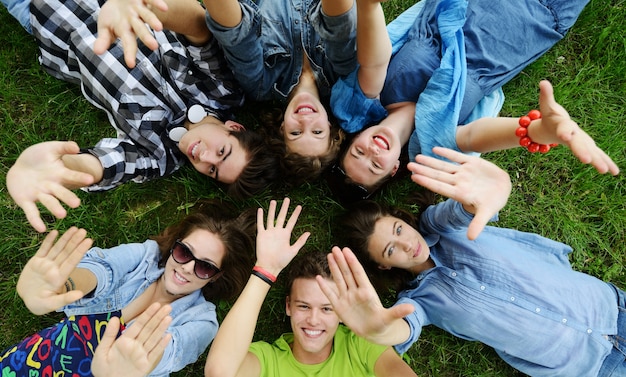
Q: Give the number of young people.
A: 6